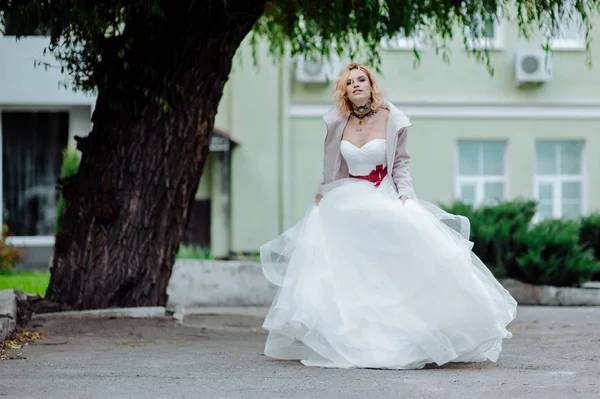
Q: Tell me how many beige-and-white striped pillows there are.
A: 0